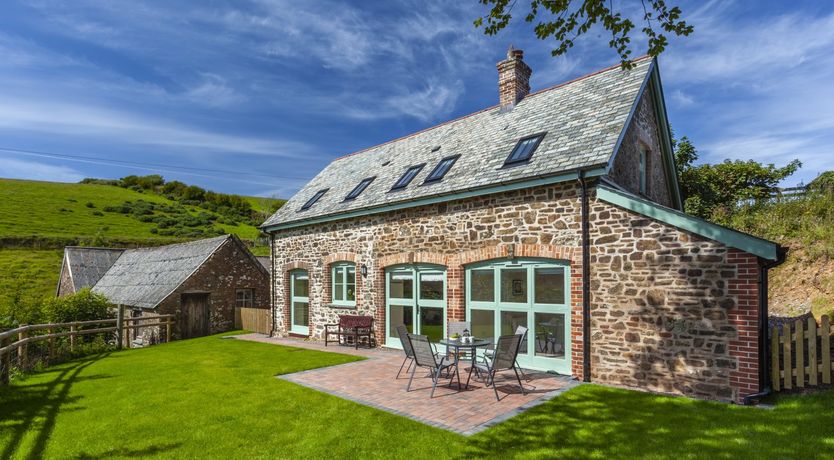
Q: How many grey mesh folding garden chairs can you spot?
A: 5